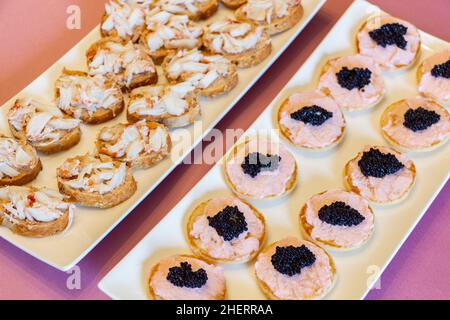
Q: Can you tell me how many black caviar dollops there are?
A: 11